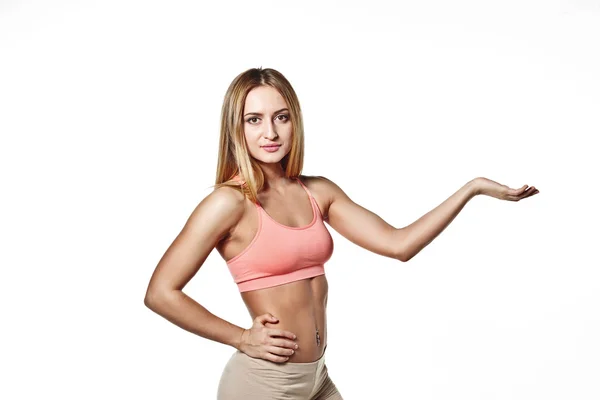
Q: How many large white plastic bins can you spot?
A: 0